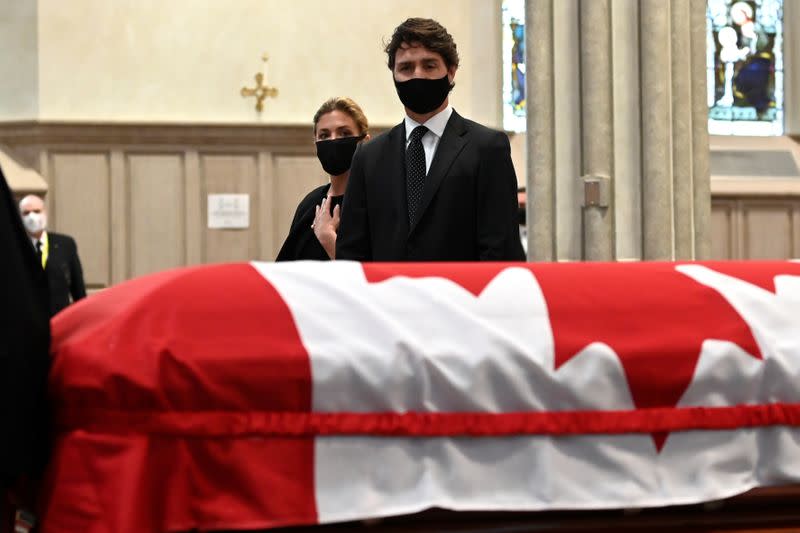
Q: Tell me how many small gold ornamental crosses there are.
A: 1